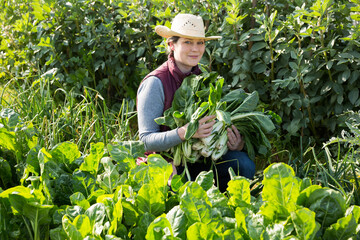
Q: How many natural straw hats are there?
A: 1